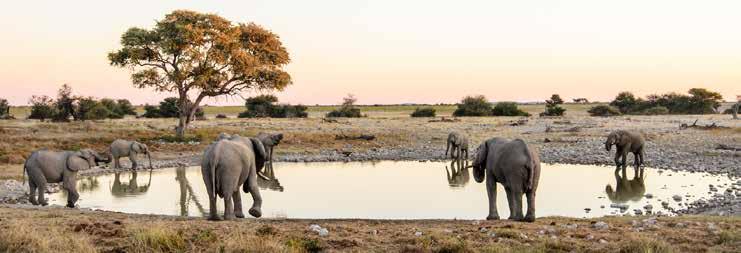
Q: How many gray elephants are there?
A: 7